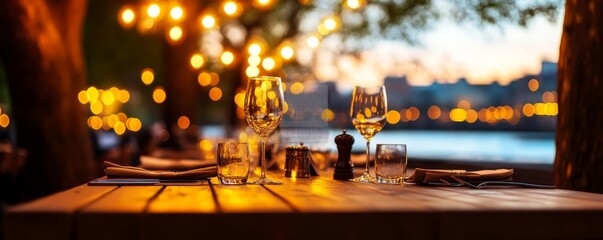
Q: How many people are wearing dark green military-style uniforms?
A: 0